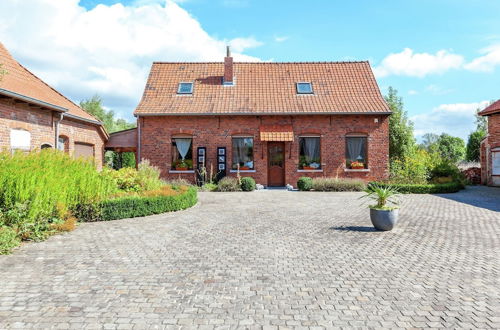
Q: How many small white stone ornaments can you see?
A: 2